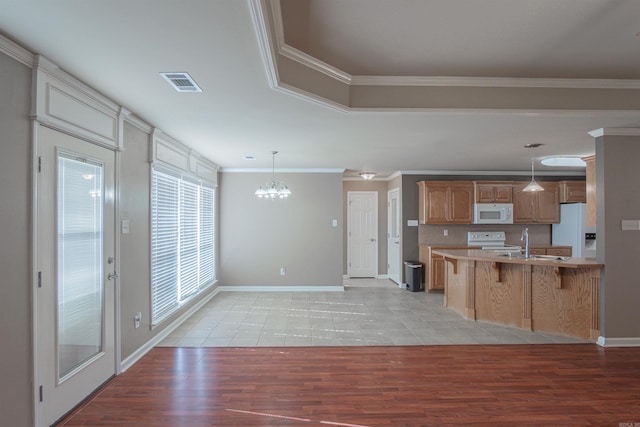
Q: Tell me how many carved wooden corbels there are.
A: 3